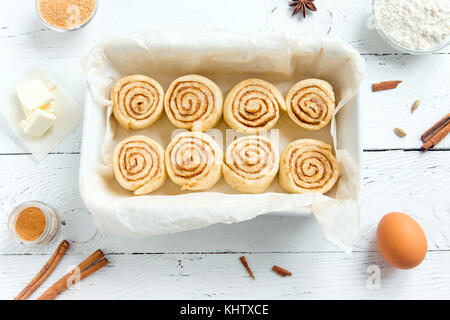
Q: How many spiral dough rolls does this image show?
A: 8